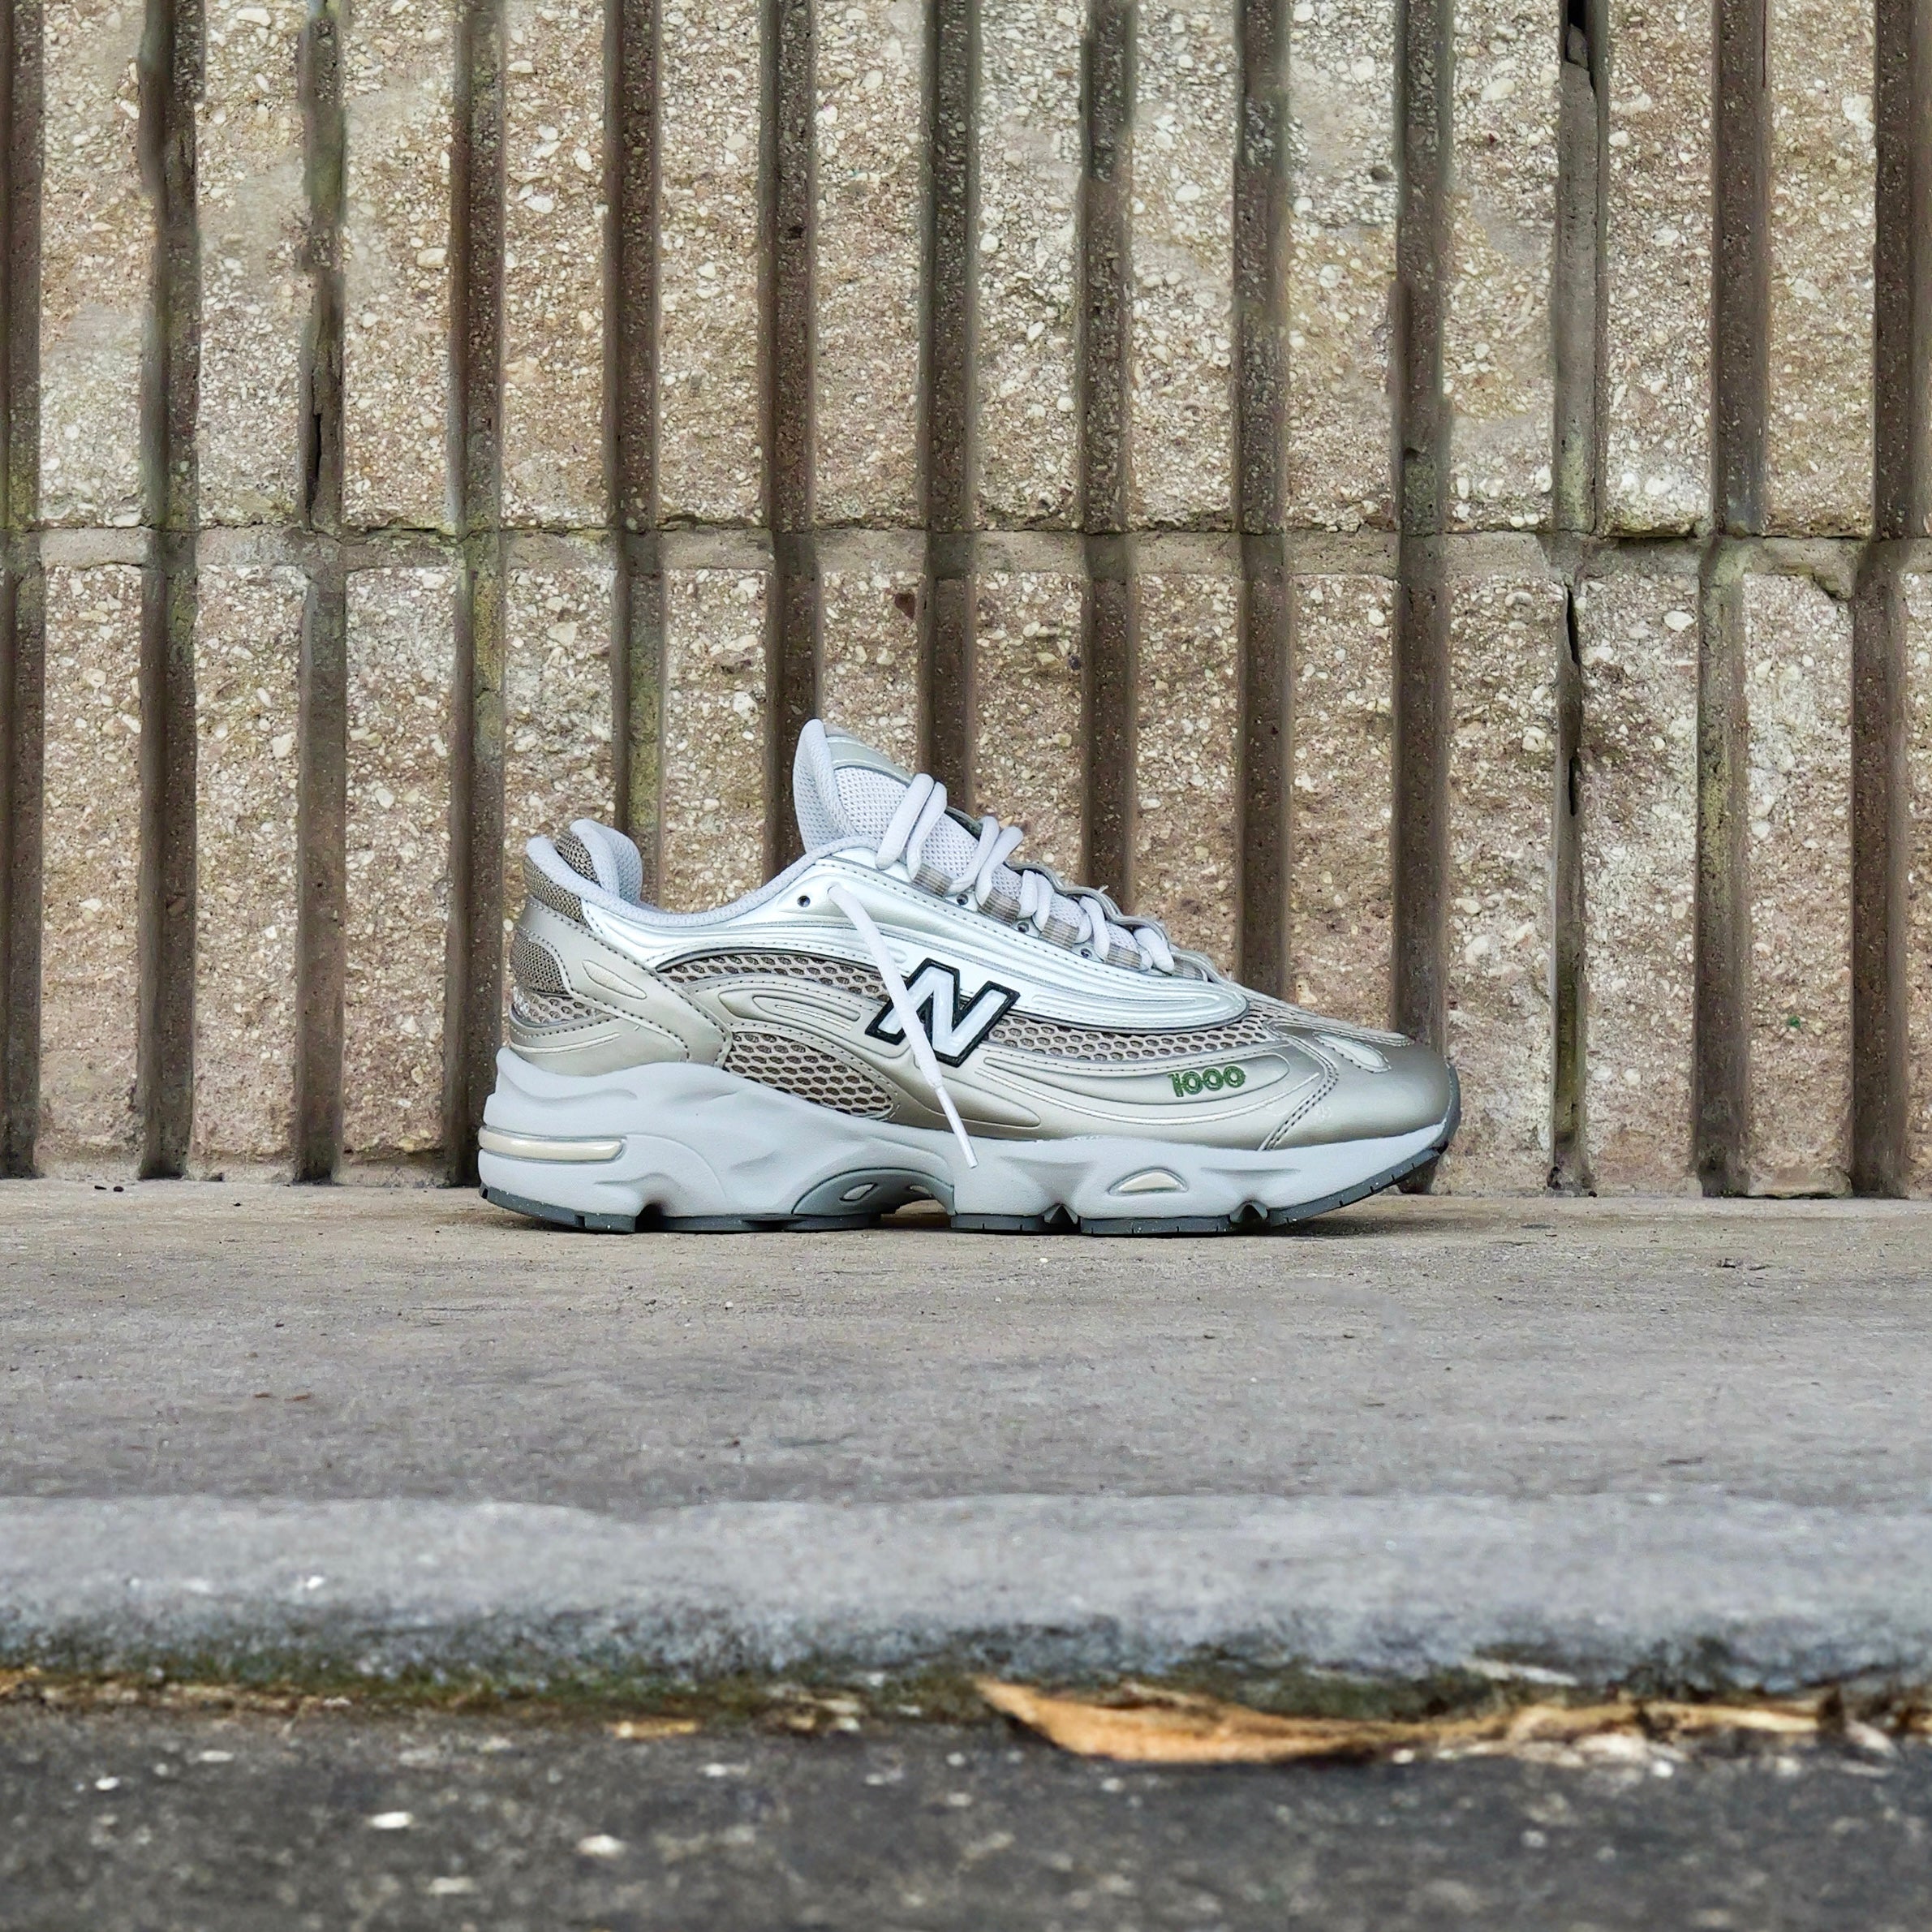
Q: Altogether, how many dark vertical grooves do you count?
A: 13